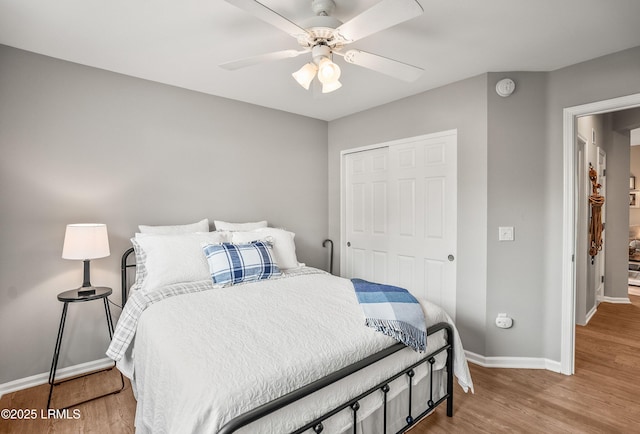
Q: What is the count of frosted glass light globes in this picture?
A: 3